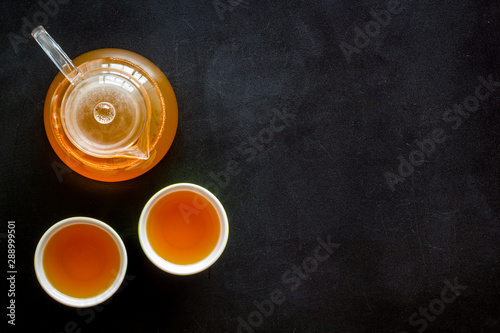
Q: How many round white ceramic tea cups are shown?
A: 2